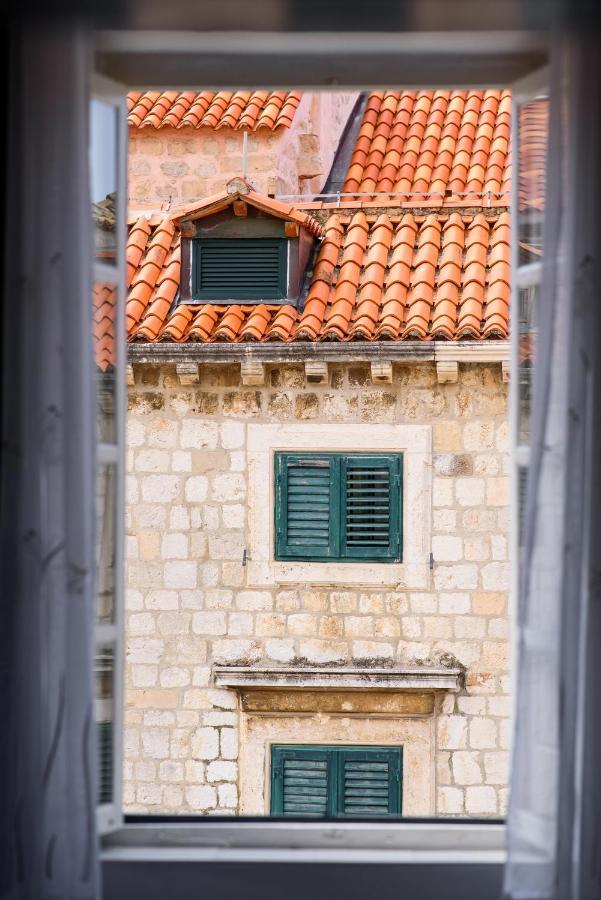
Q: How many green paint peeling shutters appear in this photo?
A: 4